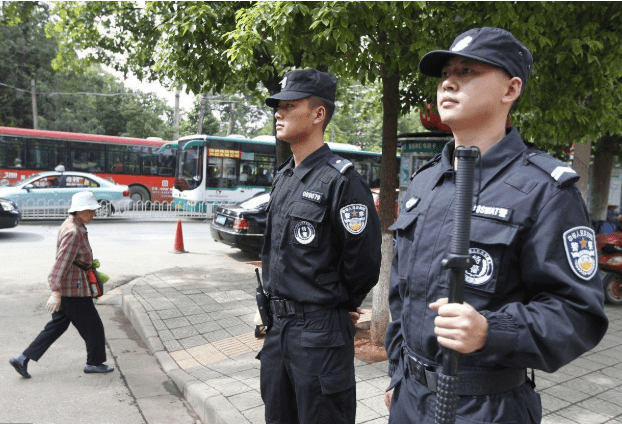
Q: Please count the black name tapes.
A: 2